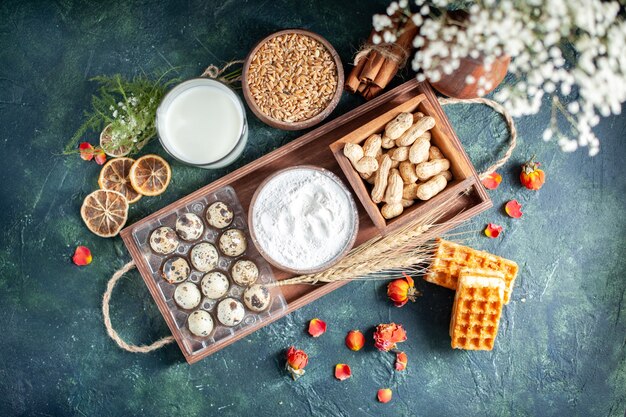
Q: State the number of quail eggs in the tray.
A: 12